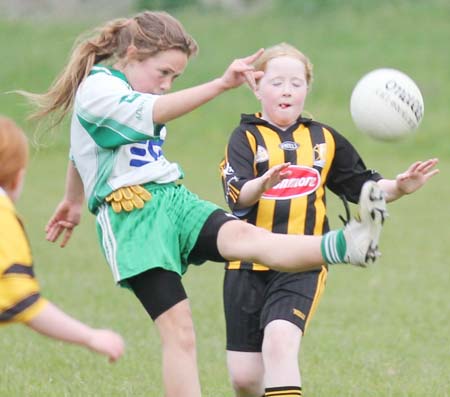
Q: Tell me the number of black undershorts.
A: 1